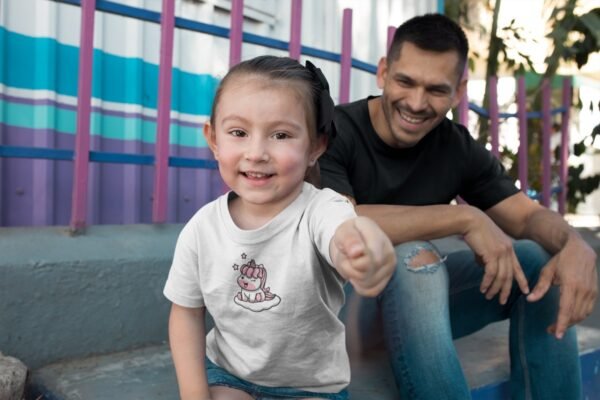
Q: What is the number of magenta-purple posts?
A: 11